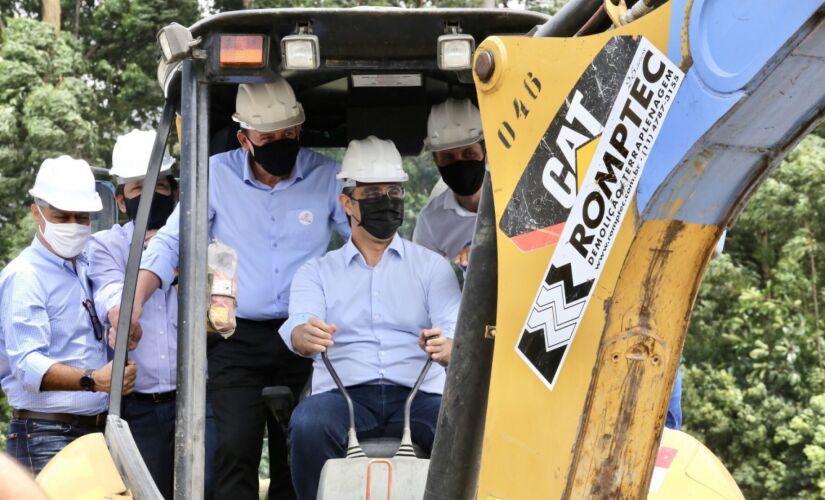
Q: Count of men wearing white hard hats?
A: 5